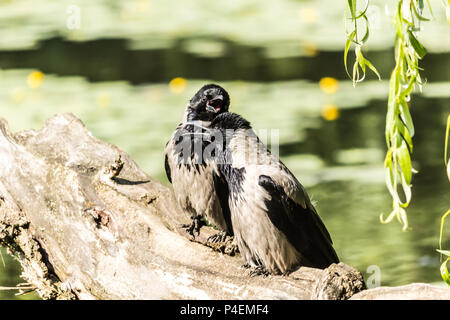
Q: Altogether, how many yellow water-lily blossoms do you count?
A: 4